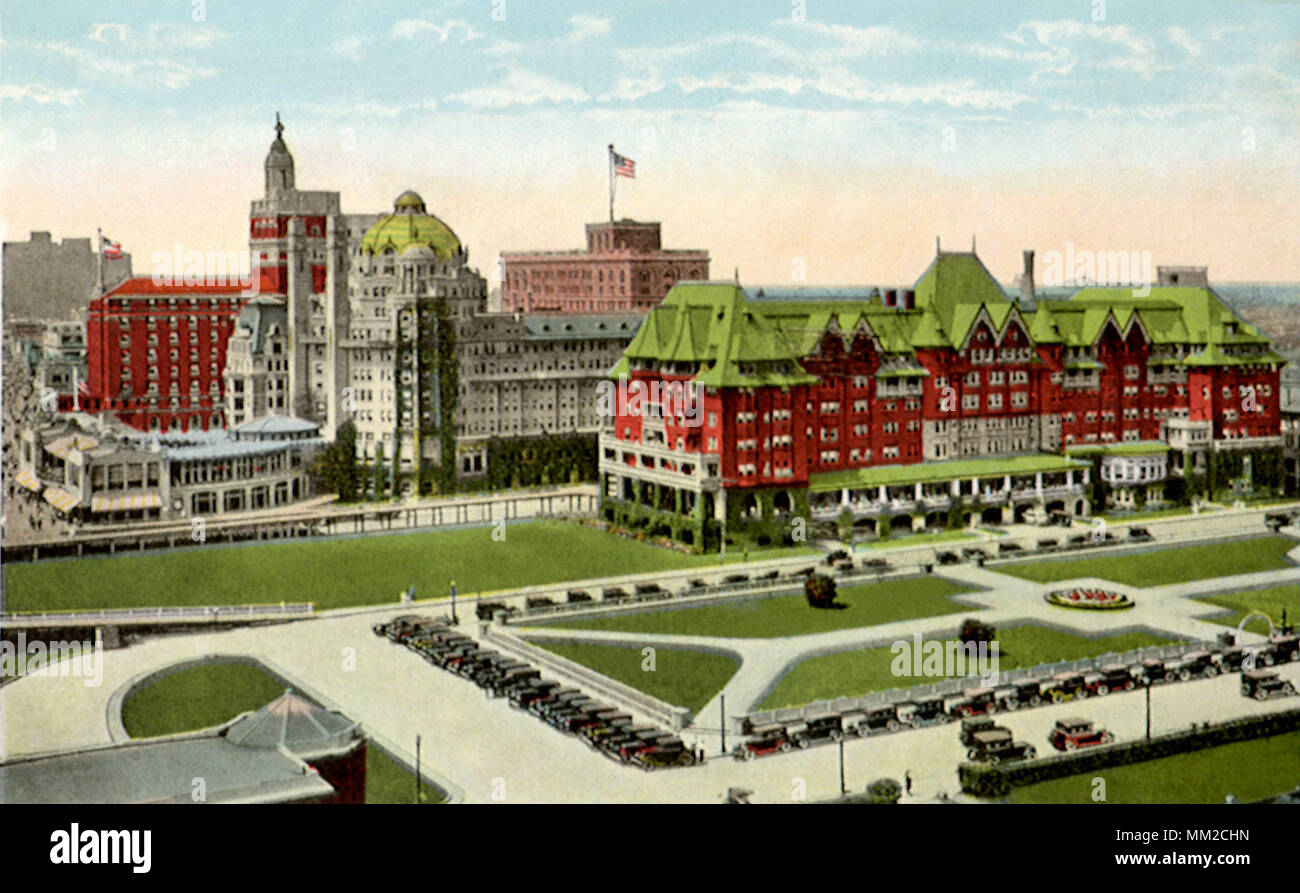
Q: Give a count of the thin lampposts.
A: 5